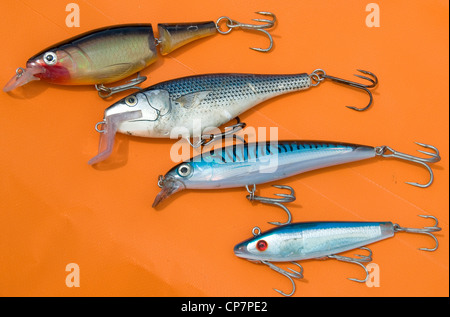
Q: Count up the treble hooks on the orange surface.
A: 9